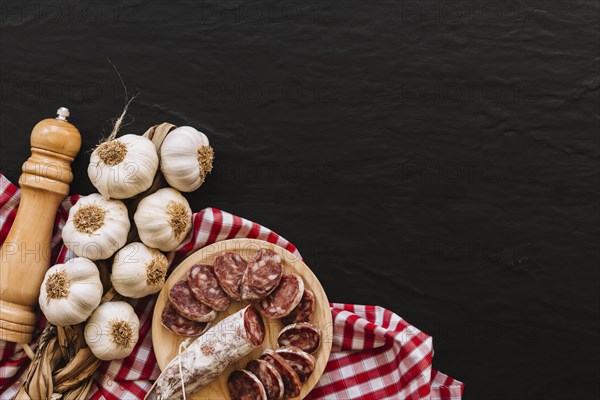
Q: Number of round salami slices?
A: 12